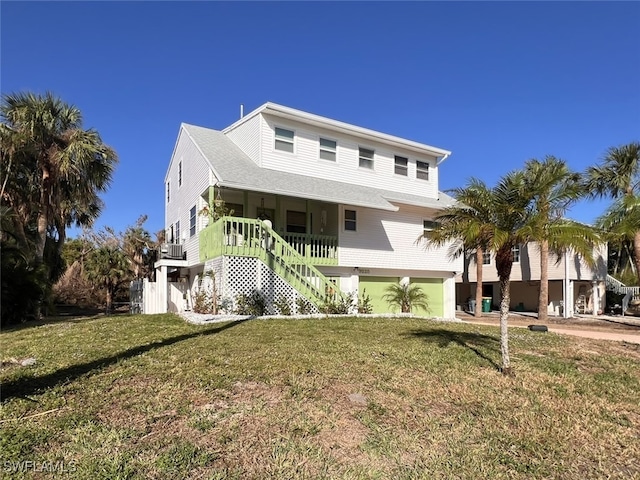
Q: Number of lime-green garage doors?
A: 2